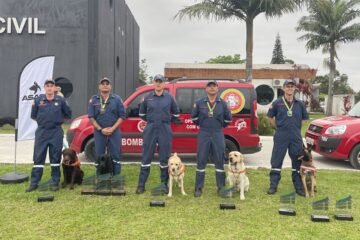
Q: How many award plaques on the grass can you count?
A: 9